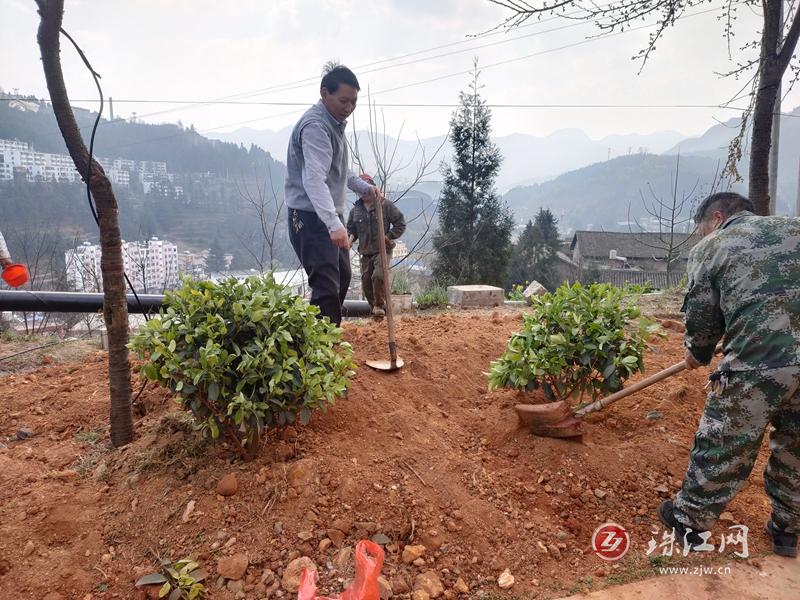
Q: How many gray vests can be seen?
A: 1